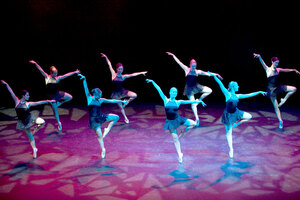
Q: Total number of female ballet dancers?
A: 8